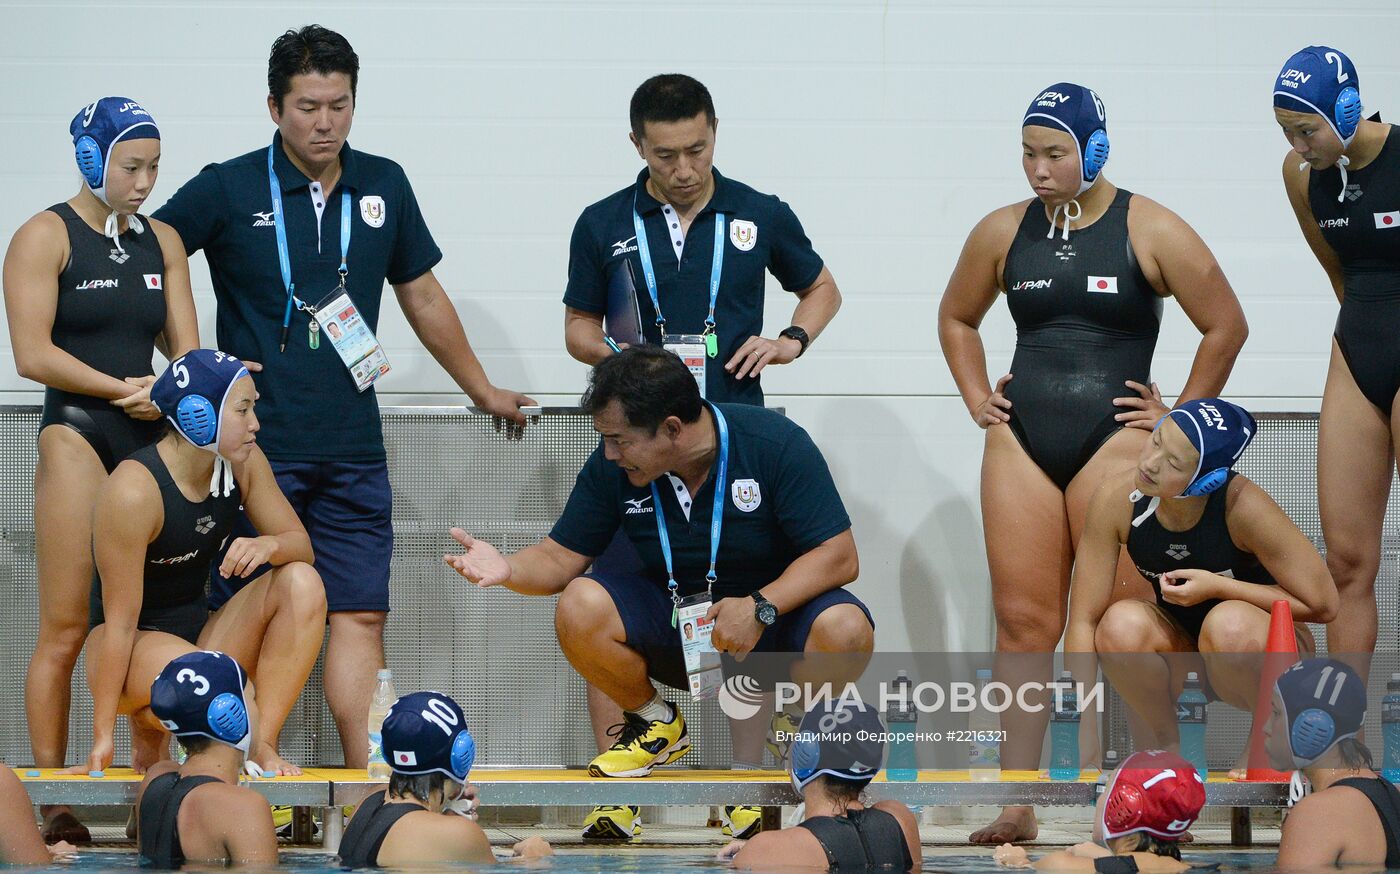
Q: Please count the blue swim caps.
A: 9